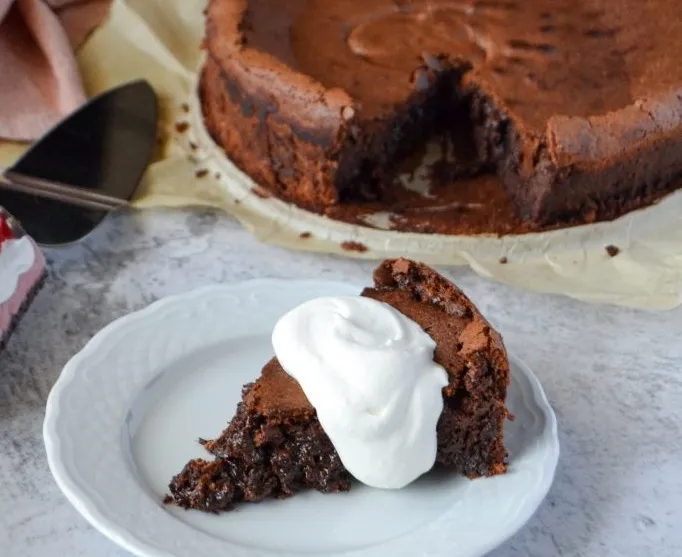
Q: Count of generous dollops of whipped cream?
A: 1